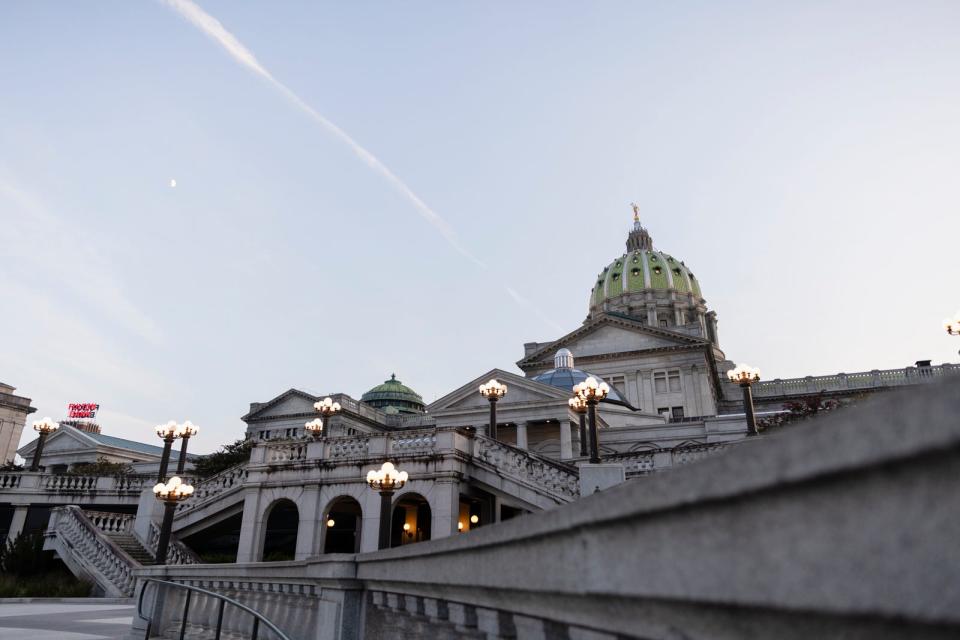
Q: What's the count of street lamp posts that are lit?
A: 12